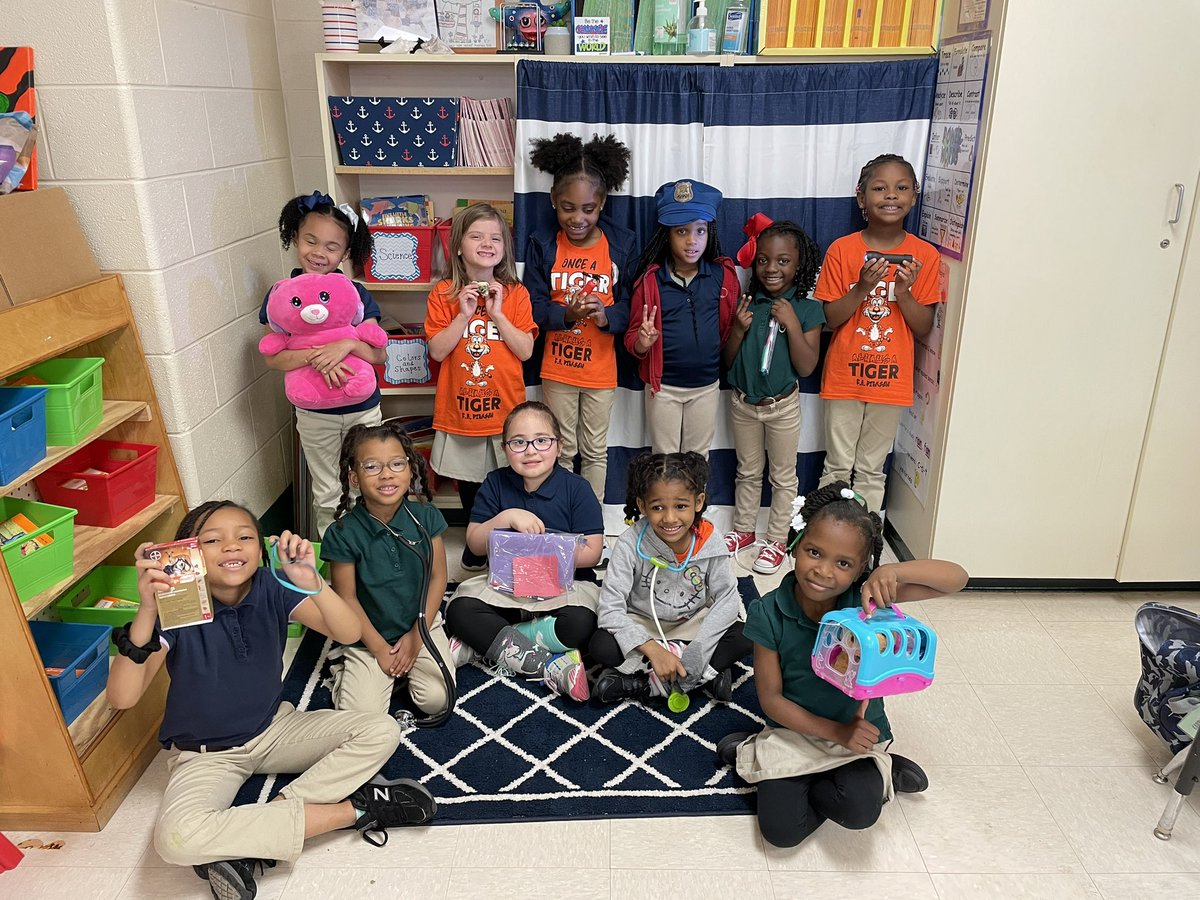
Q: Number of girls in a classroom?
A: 11